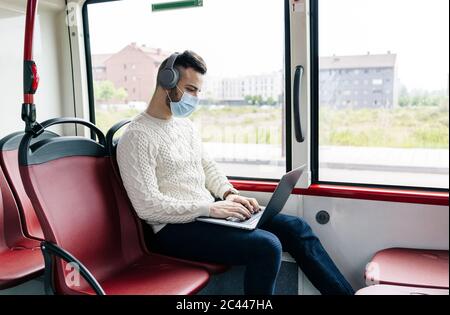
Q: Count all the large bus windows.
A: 2